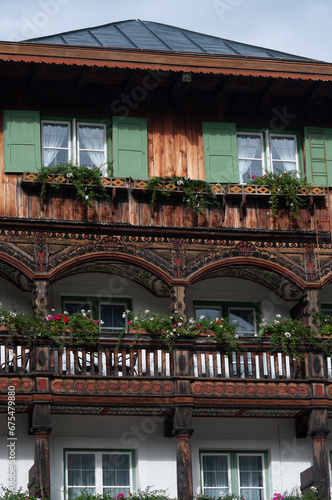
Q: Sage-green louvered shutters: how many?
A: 4